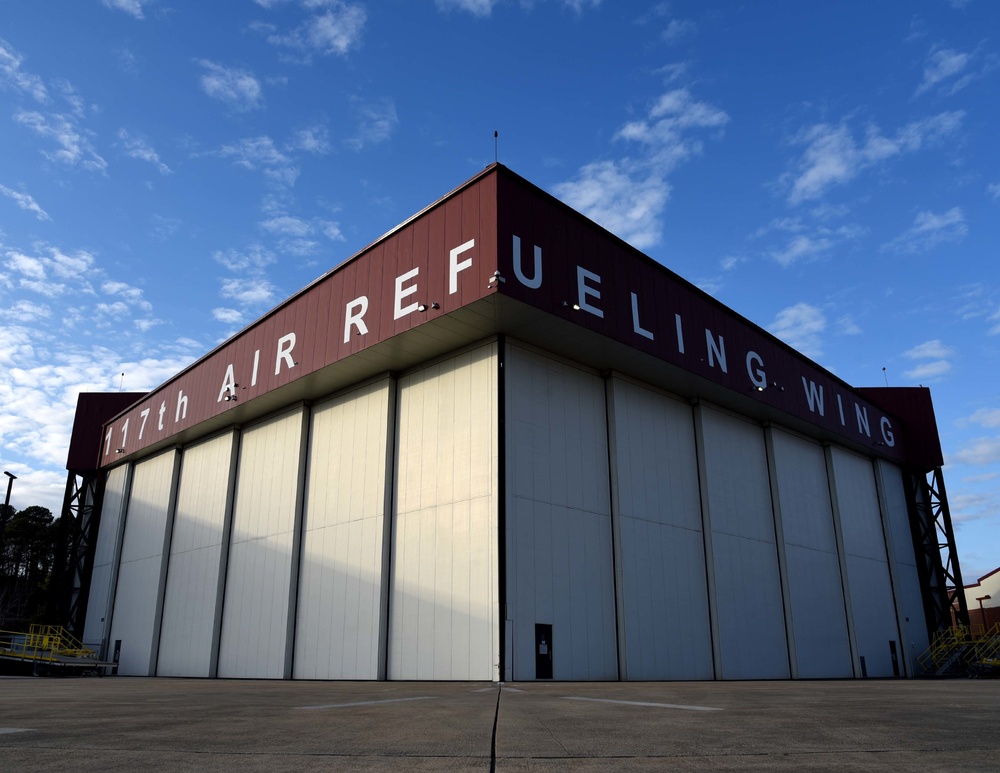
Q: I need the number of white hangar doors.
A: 12